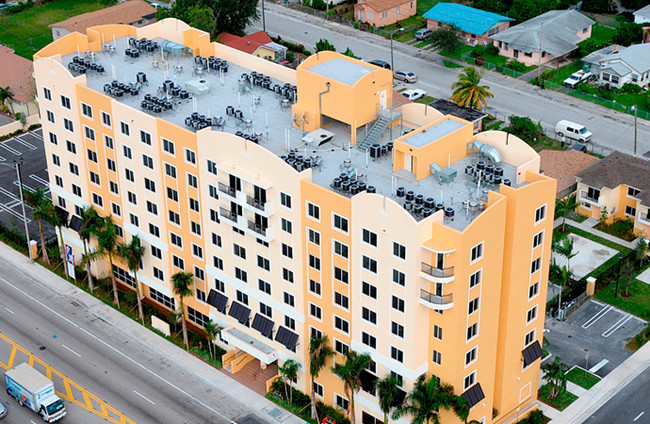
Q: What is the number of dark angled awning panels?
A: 10